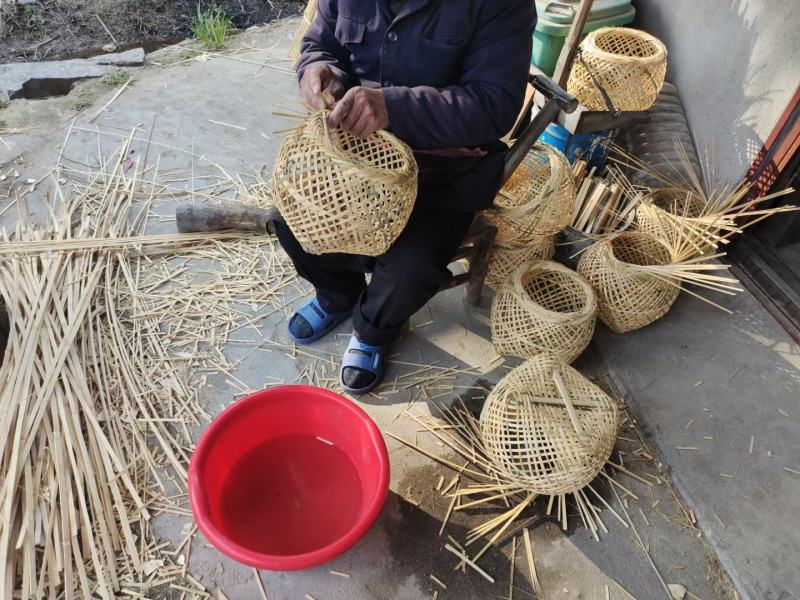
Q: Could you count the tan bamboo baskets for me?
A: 8